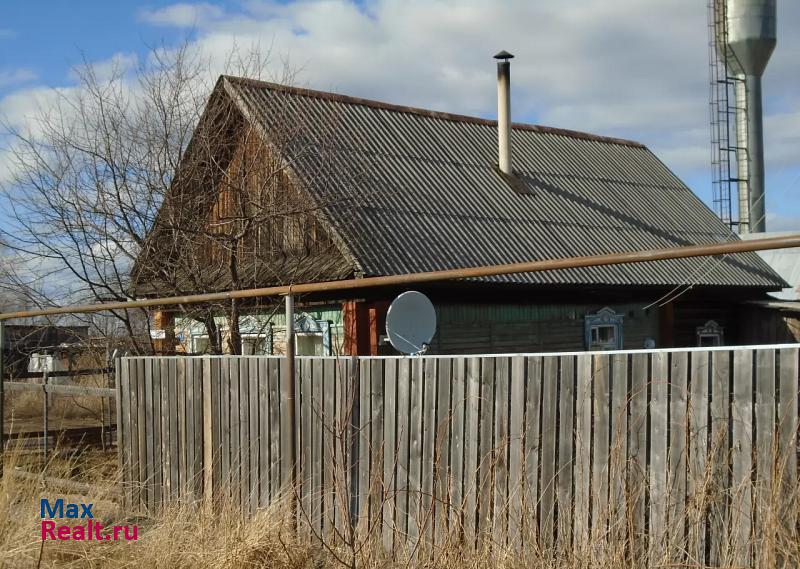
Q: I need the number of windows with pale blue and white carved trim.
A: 5